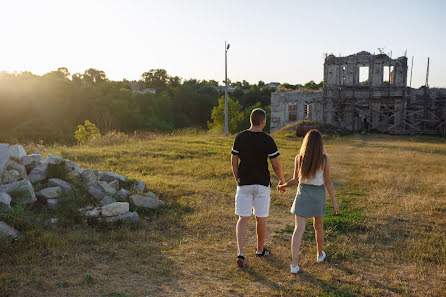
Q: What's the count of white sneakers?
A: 2